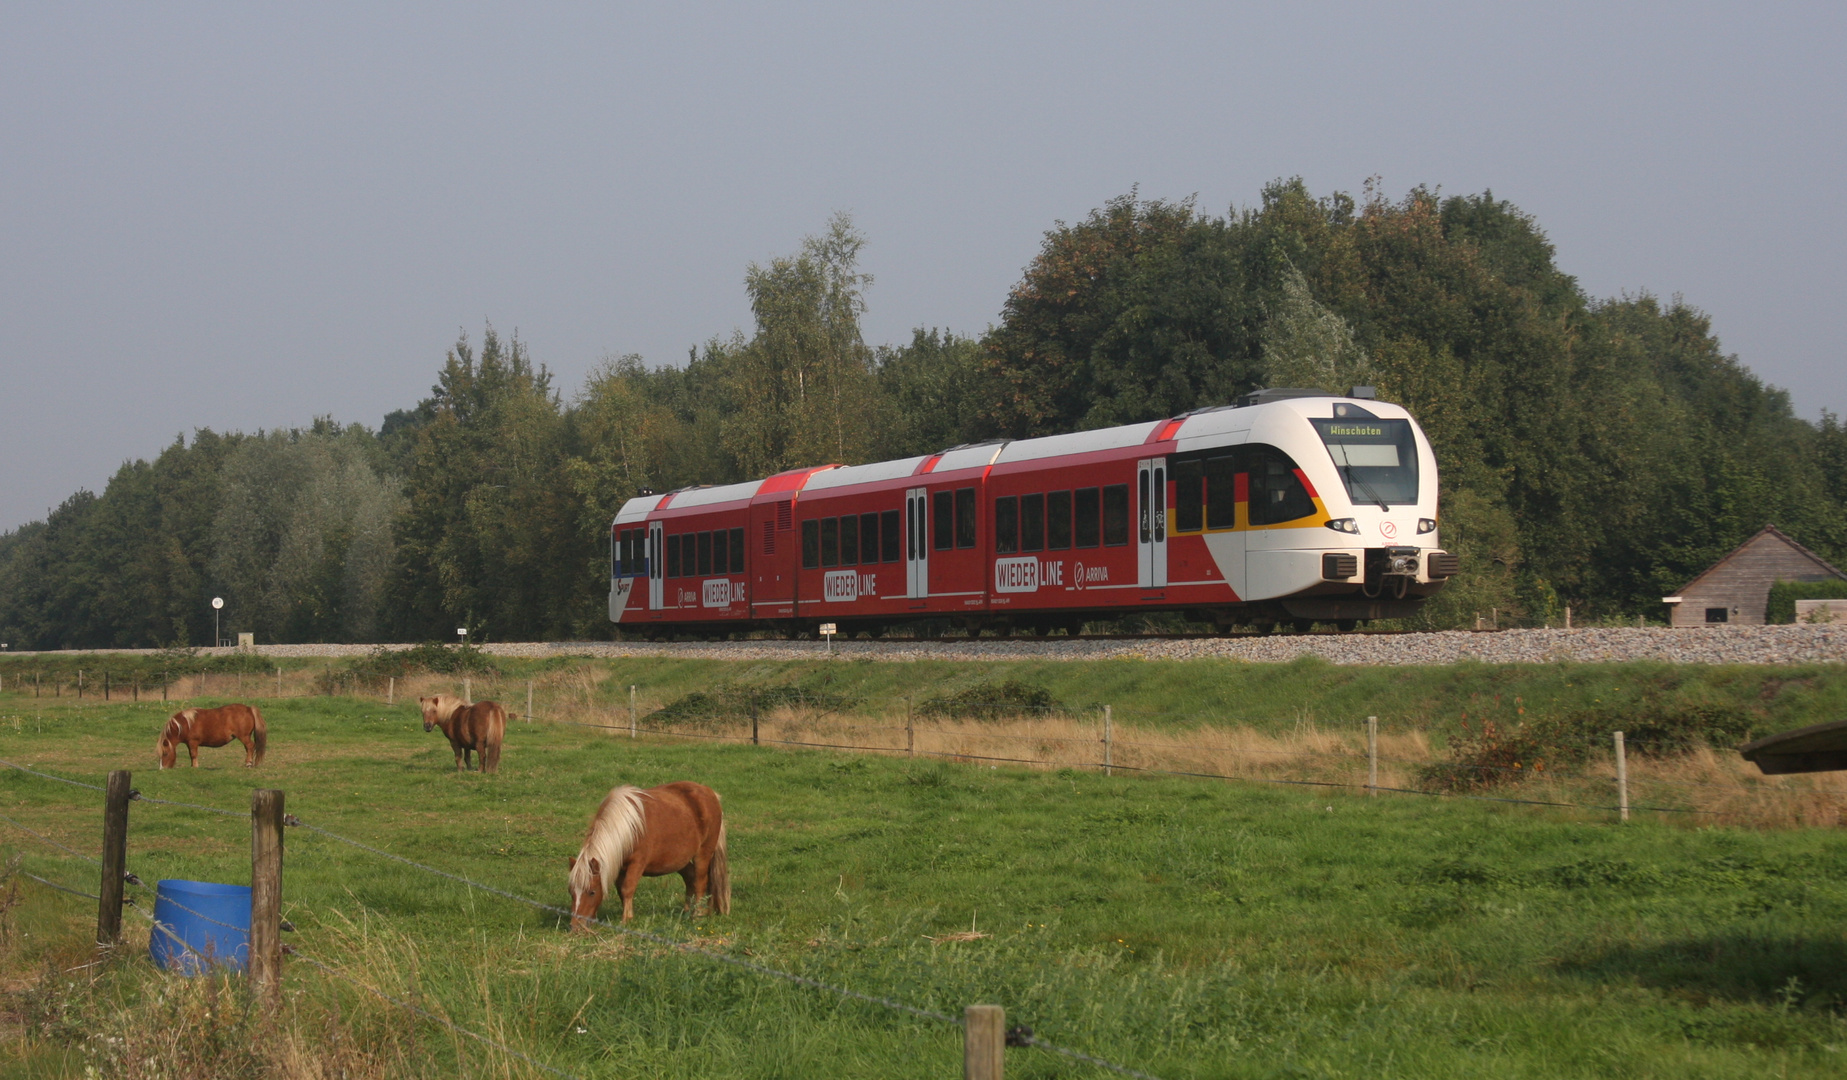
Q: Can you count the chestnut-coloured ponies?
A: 3